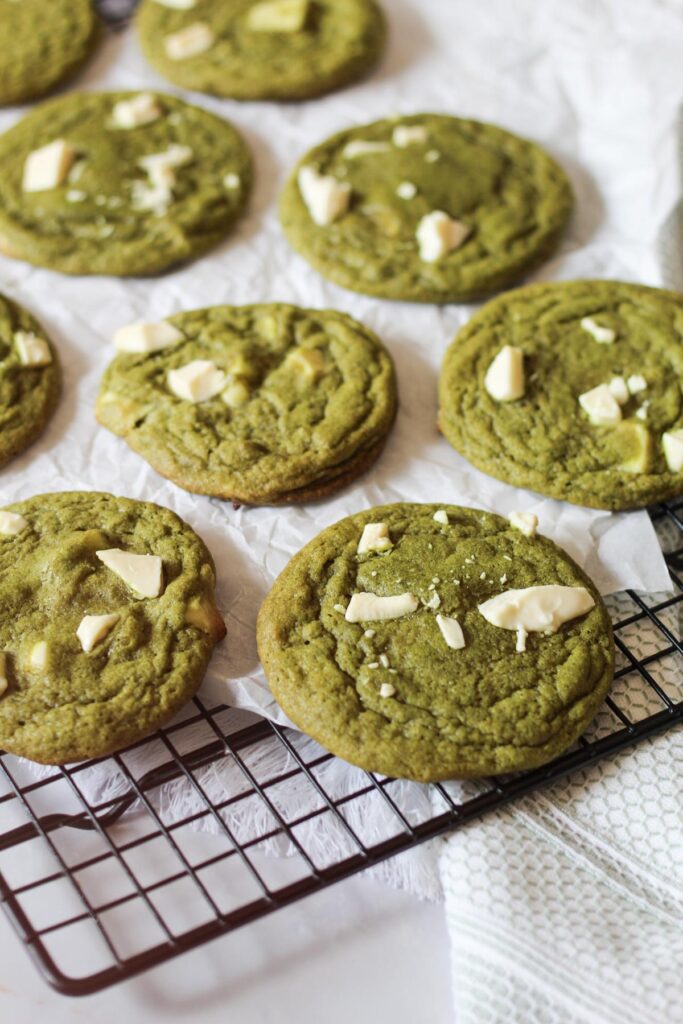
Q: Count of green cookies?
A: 9